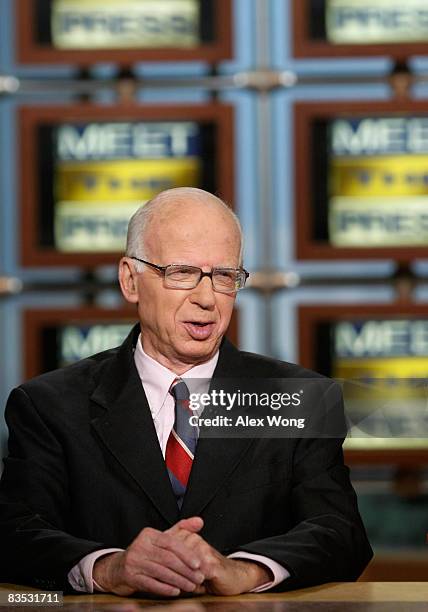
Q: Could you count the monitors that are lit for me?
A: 6